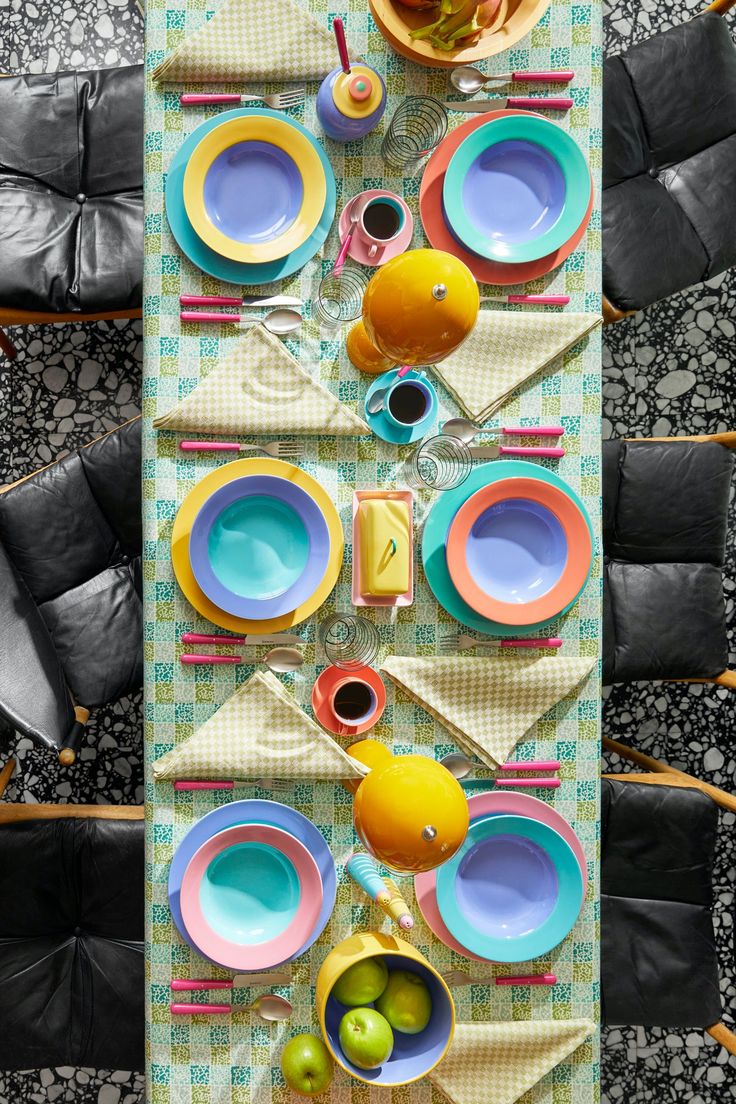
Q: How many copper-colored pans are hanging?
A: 0